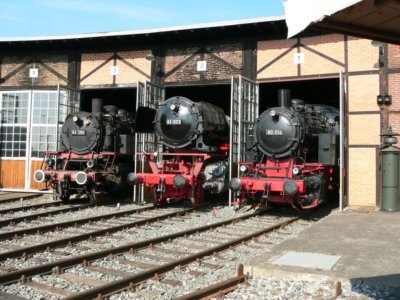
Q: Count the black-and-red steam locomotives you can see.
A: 3